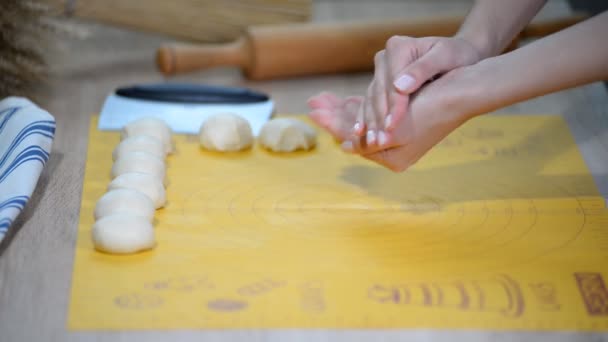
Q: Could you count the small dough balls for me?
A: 8